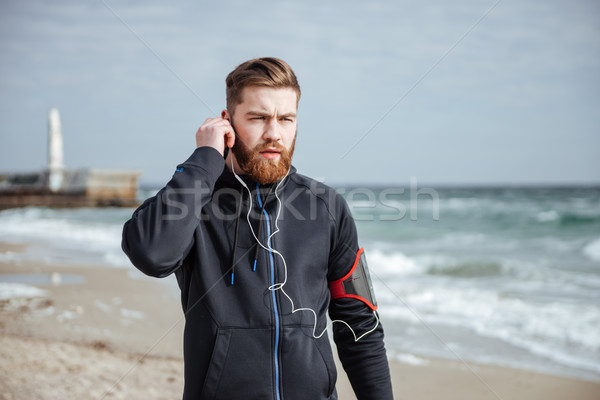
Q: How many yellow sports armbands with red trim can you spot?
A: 0